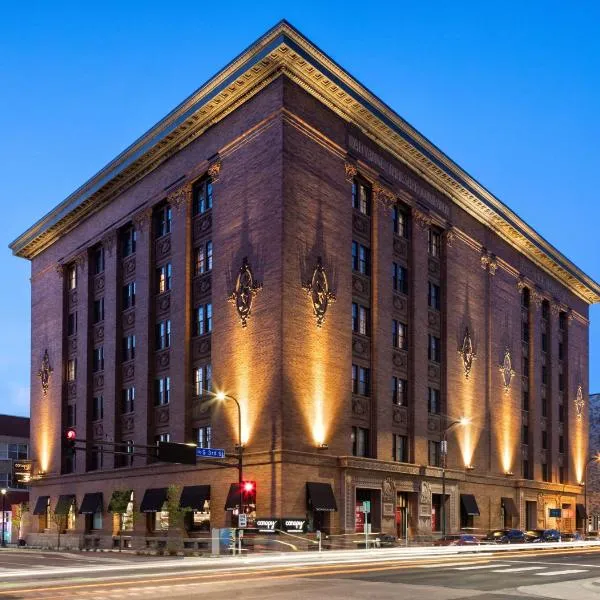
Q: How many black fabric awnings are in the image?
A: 11